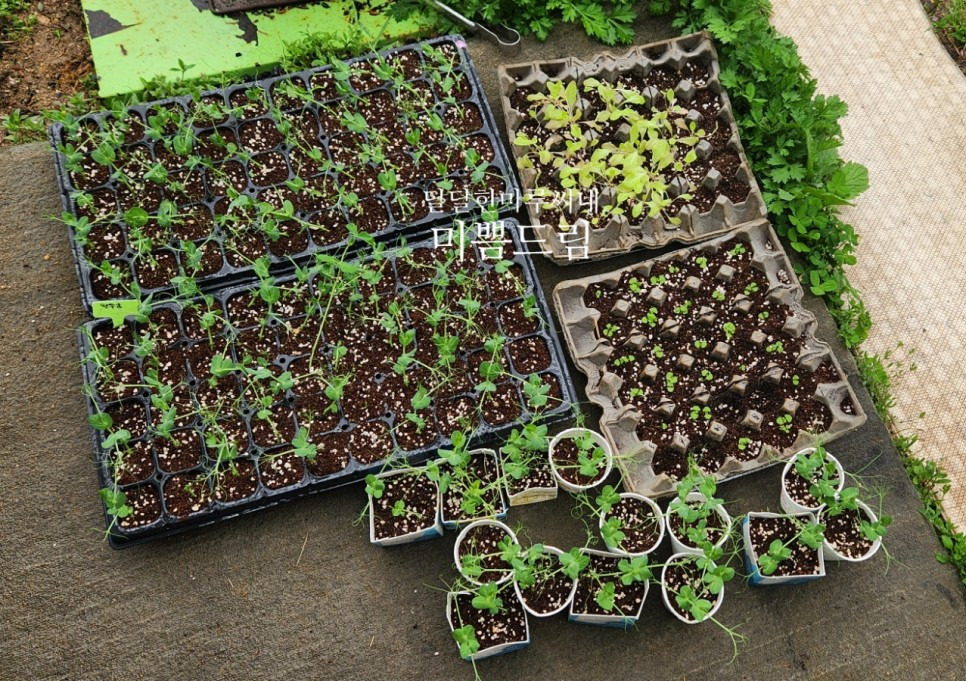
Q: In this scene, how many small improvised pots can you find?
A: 14